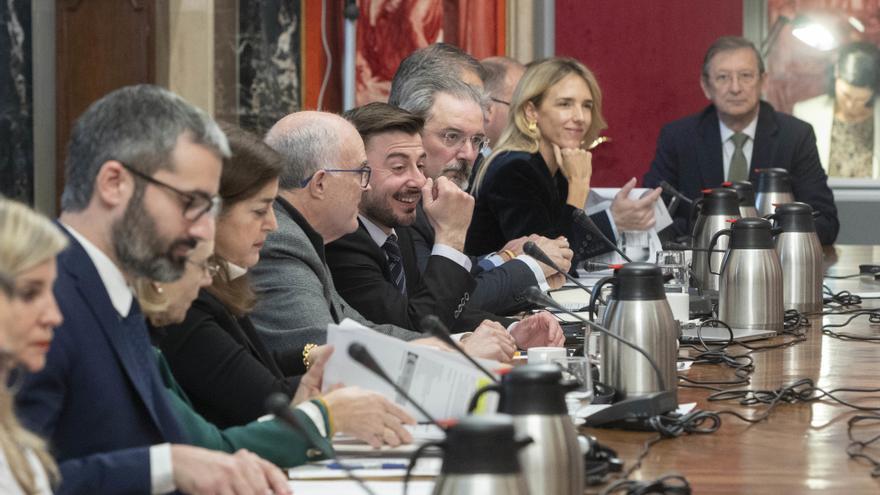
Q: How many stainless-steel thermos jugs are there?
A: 8